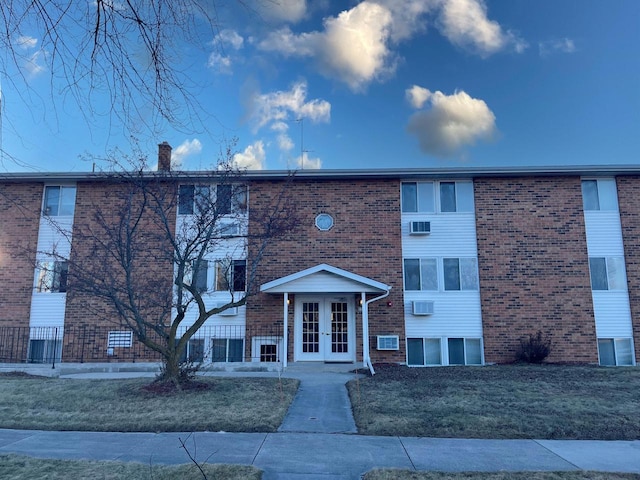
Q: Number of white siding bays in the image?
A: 4